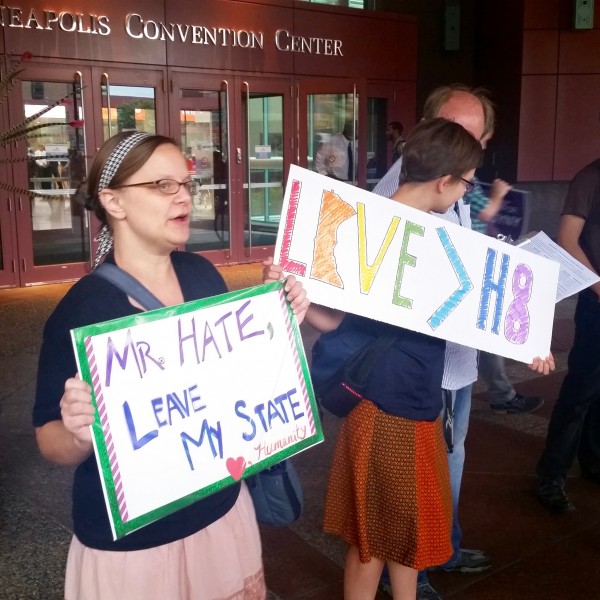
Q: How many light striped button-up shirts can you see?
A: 1